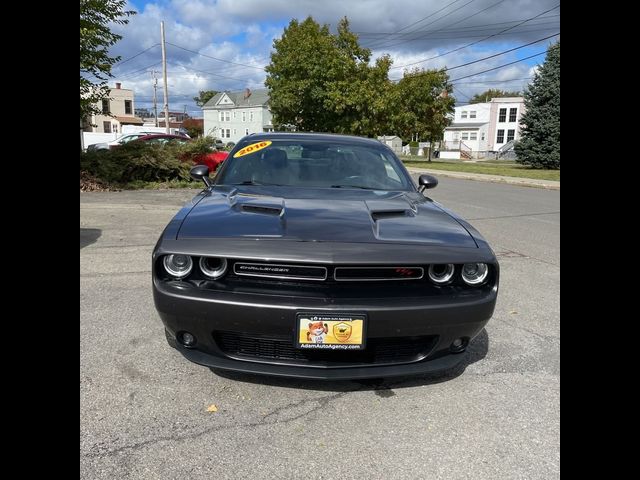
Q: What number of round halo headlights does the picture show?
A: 4